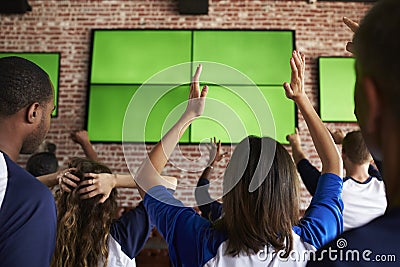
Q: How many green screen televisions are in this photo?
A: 6